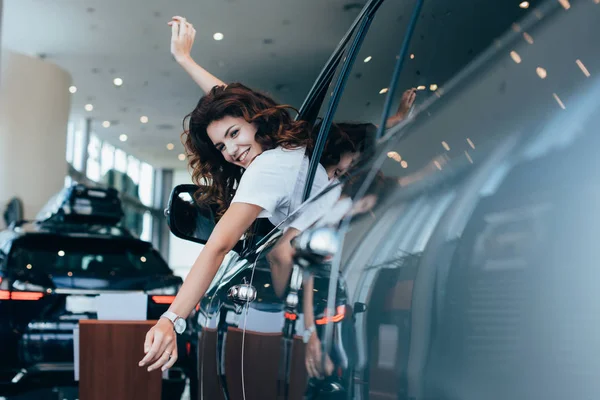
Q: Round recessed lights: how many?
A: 9